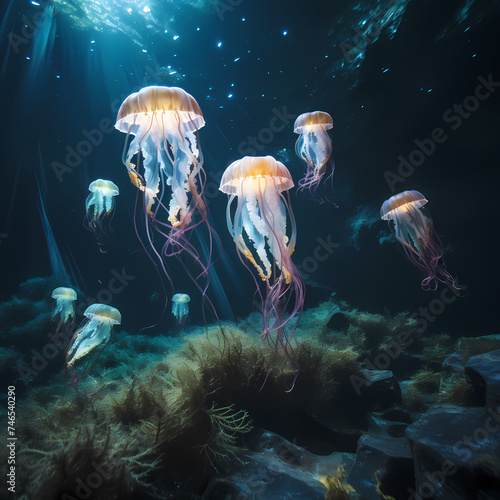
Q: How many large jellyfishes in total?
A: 2